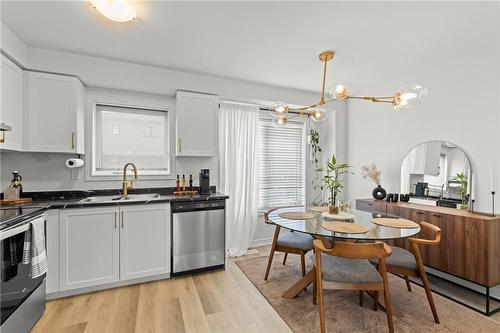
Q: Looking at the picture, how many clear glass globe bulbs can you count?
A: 6